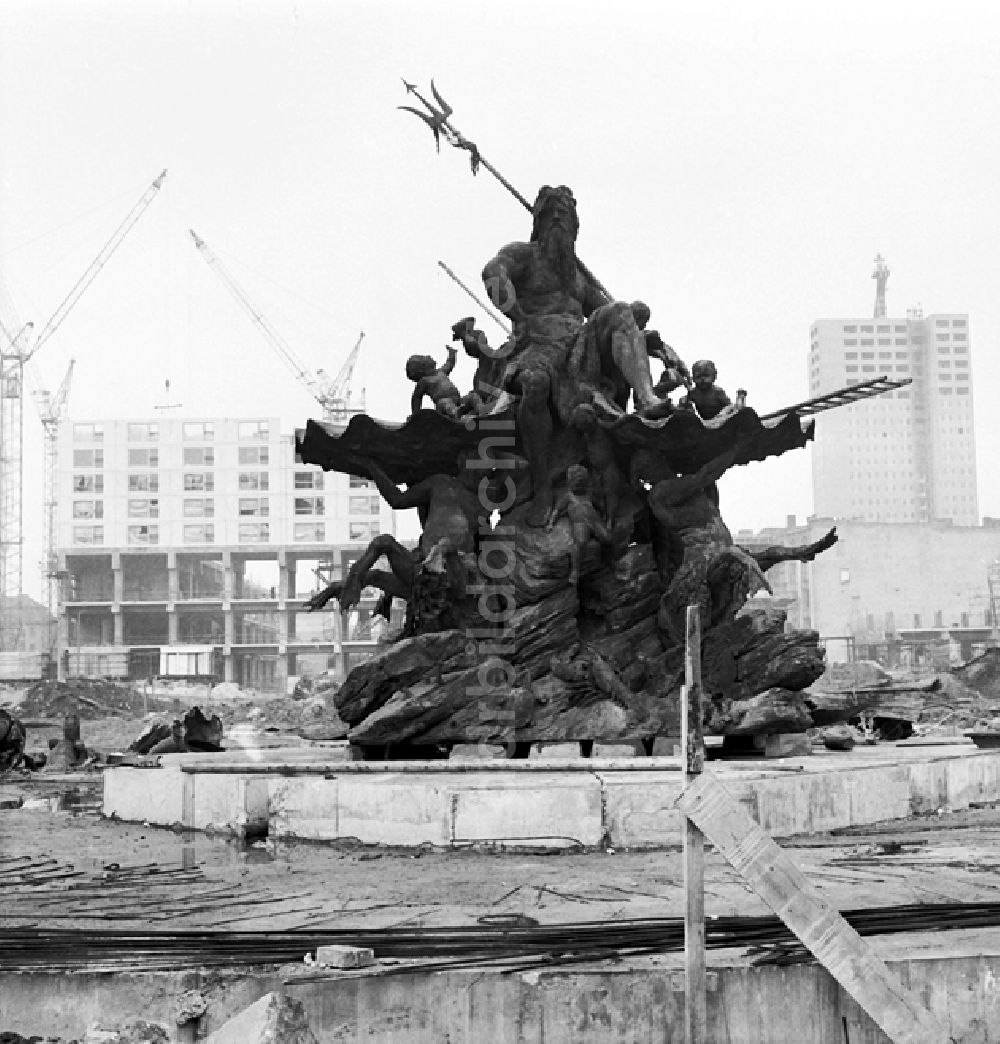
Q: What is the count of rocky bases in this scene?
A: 1